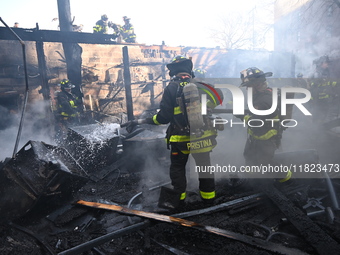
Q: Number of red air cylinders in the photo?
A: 0